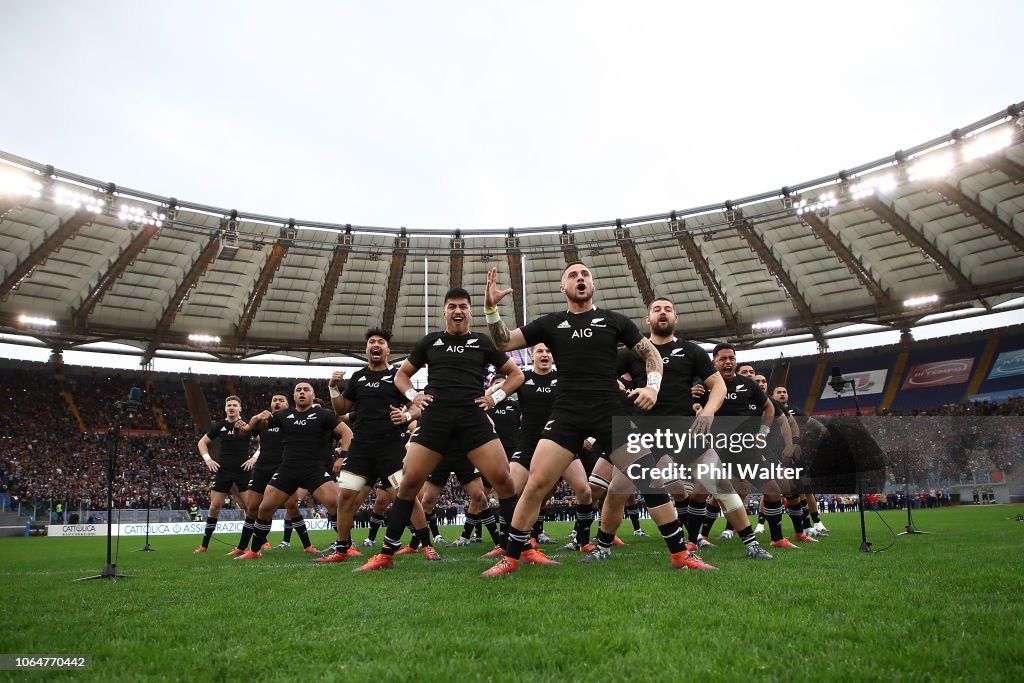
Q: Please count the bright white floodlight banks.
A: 11